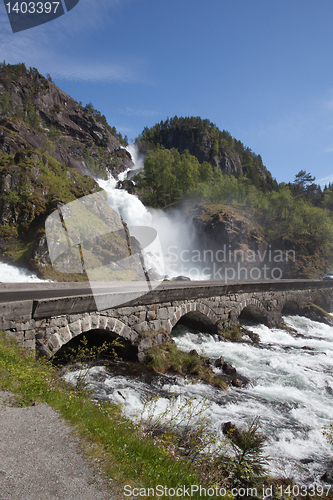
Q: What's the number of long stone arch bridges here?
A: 1